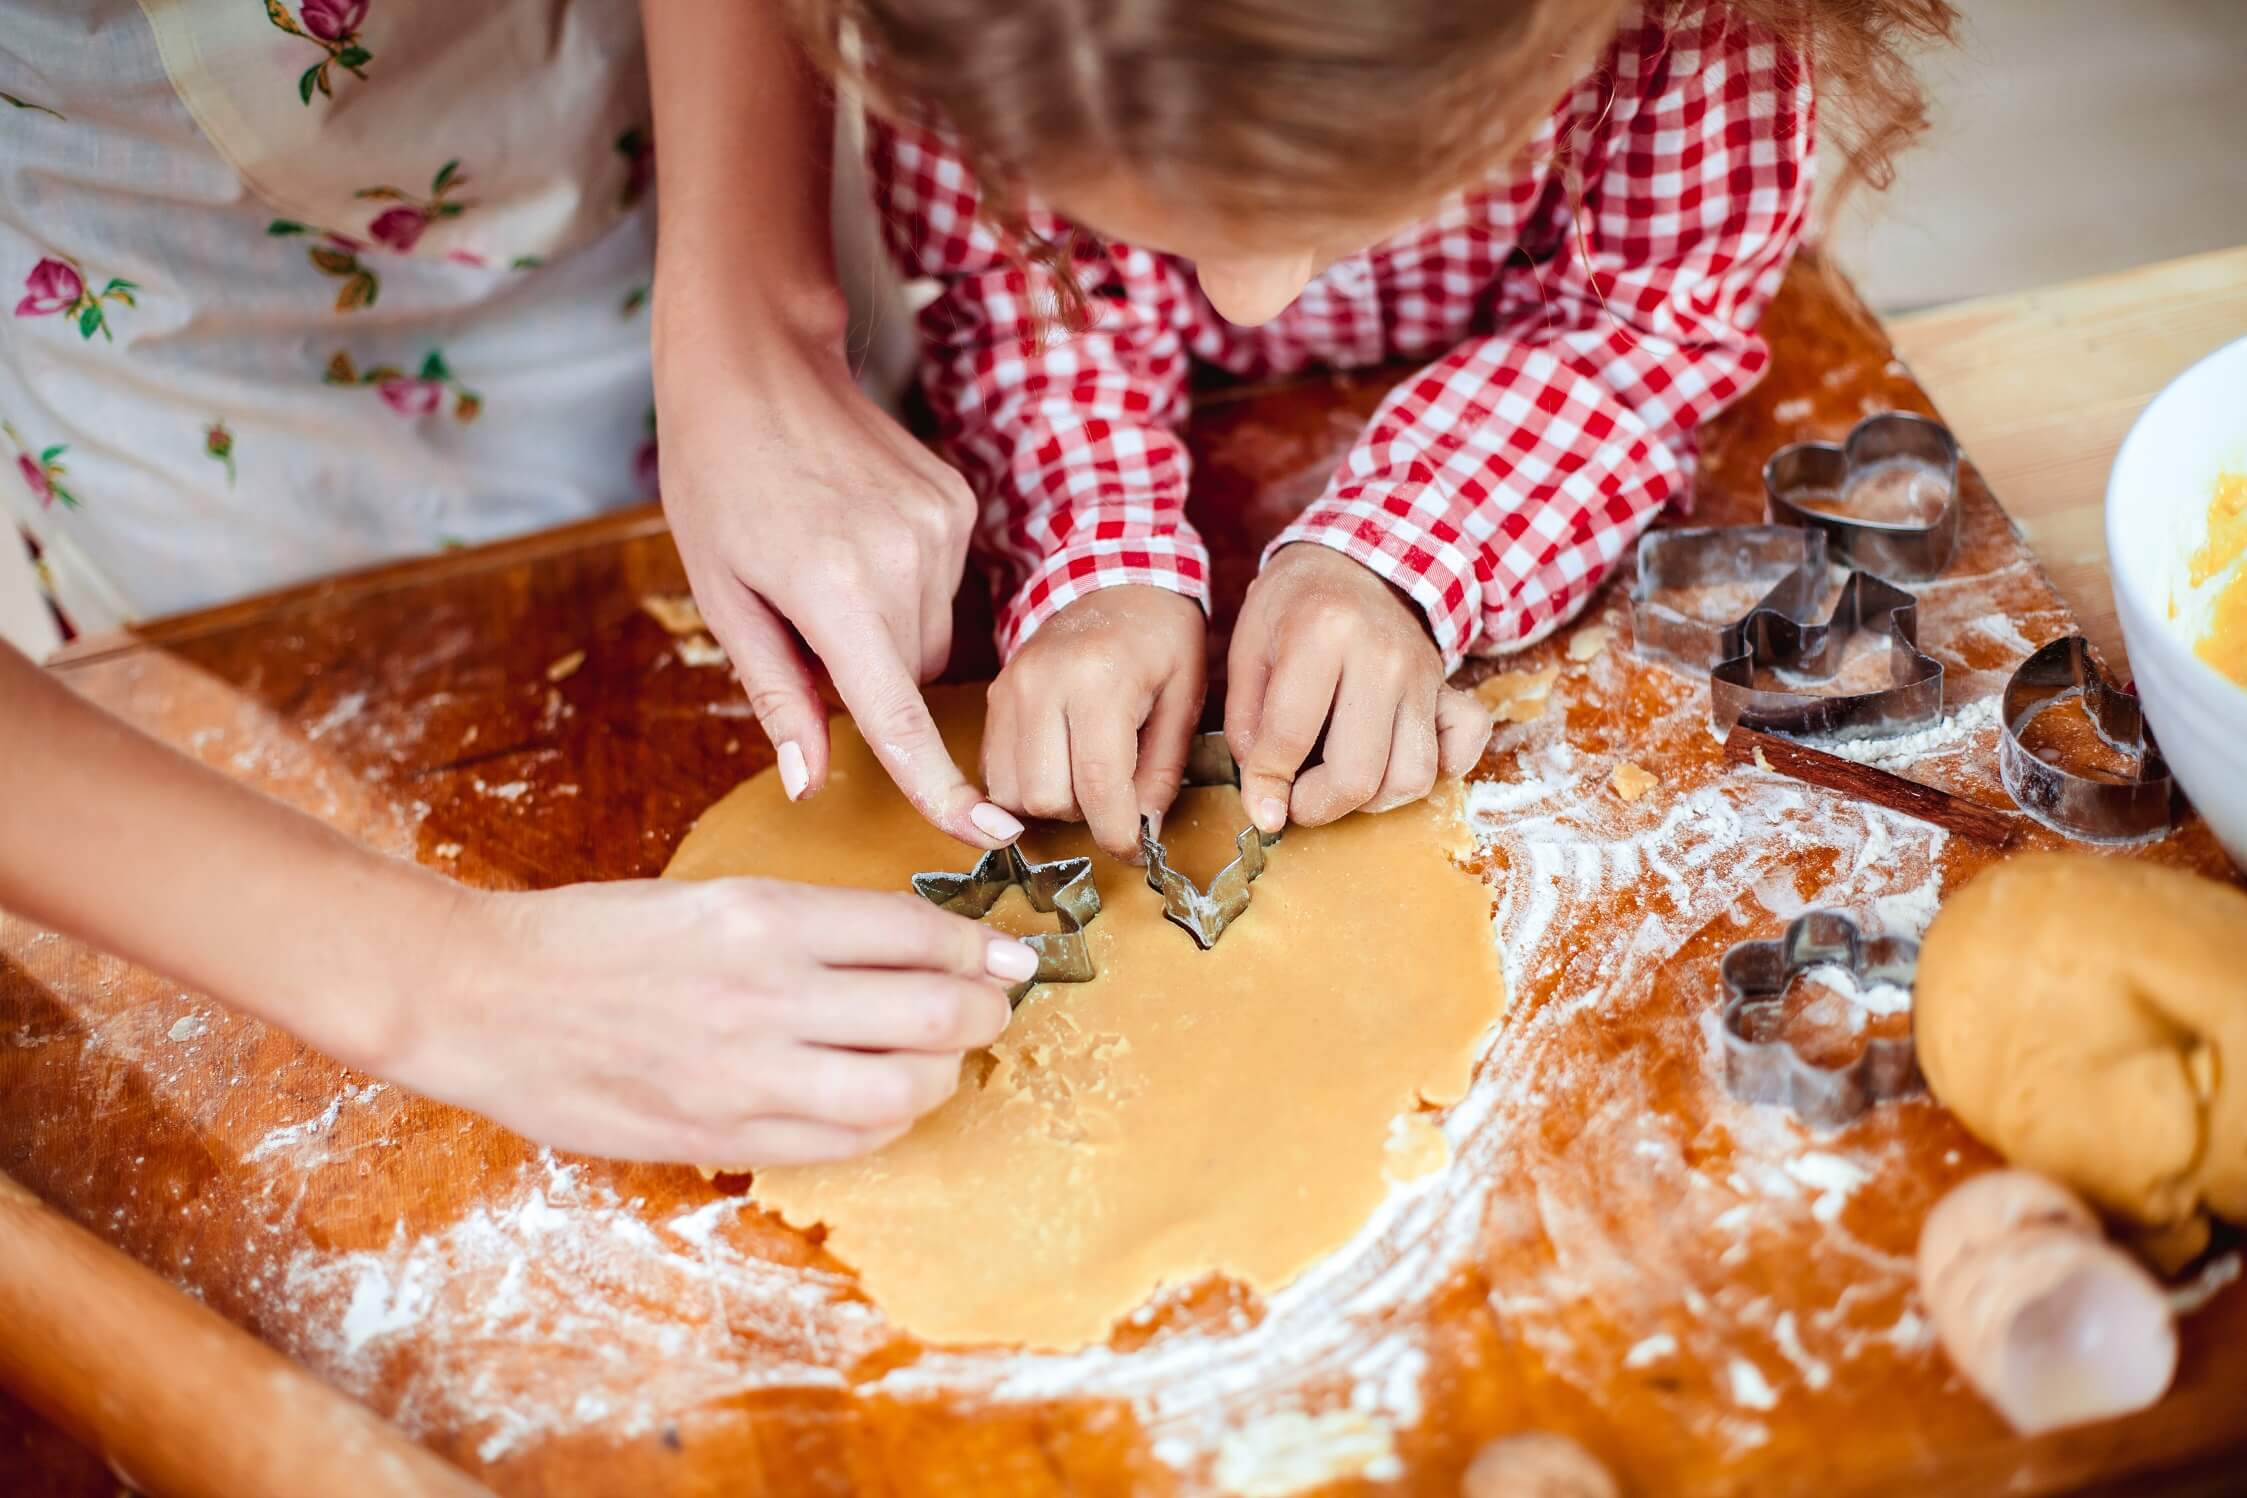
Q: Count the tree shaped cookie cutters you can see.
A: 1